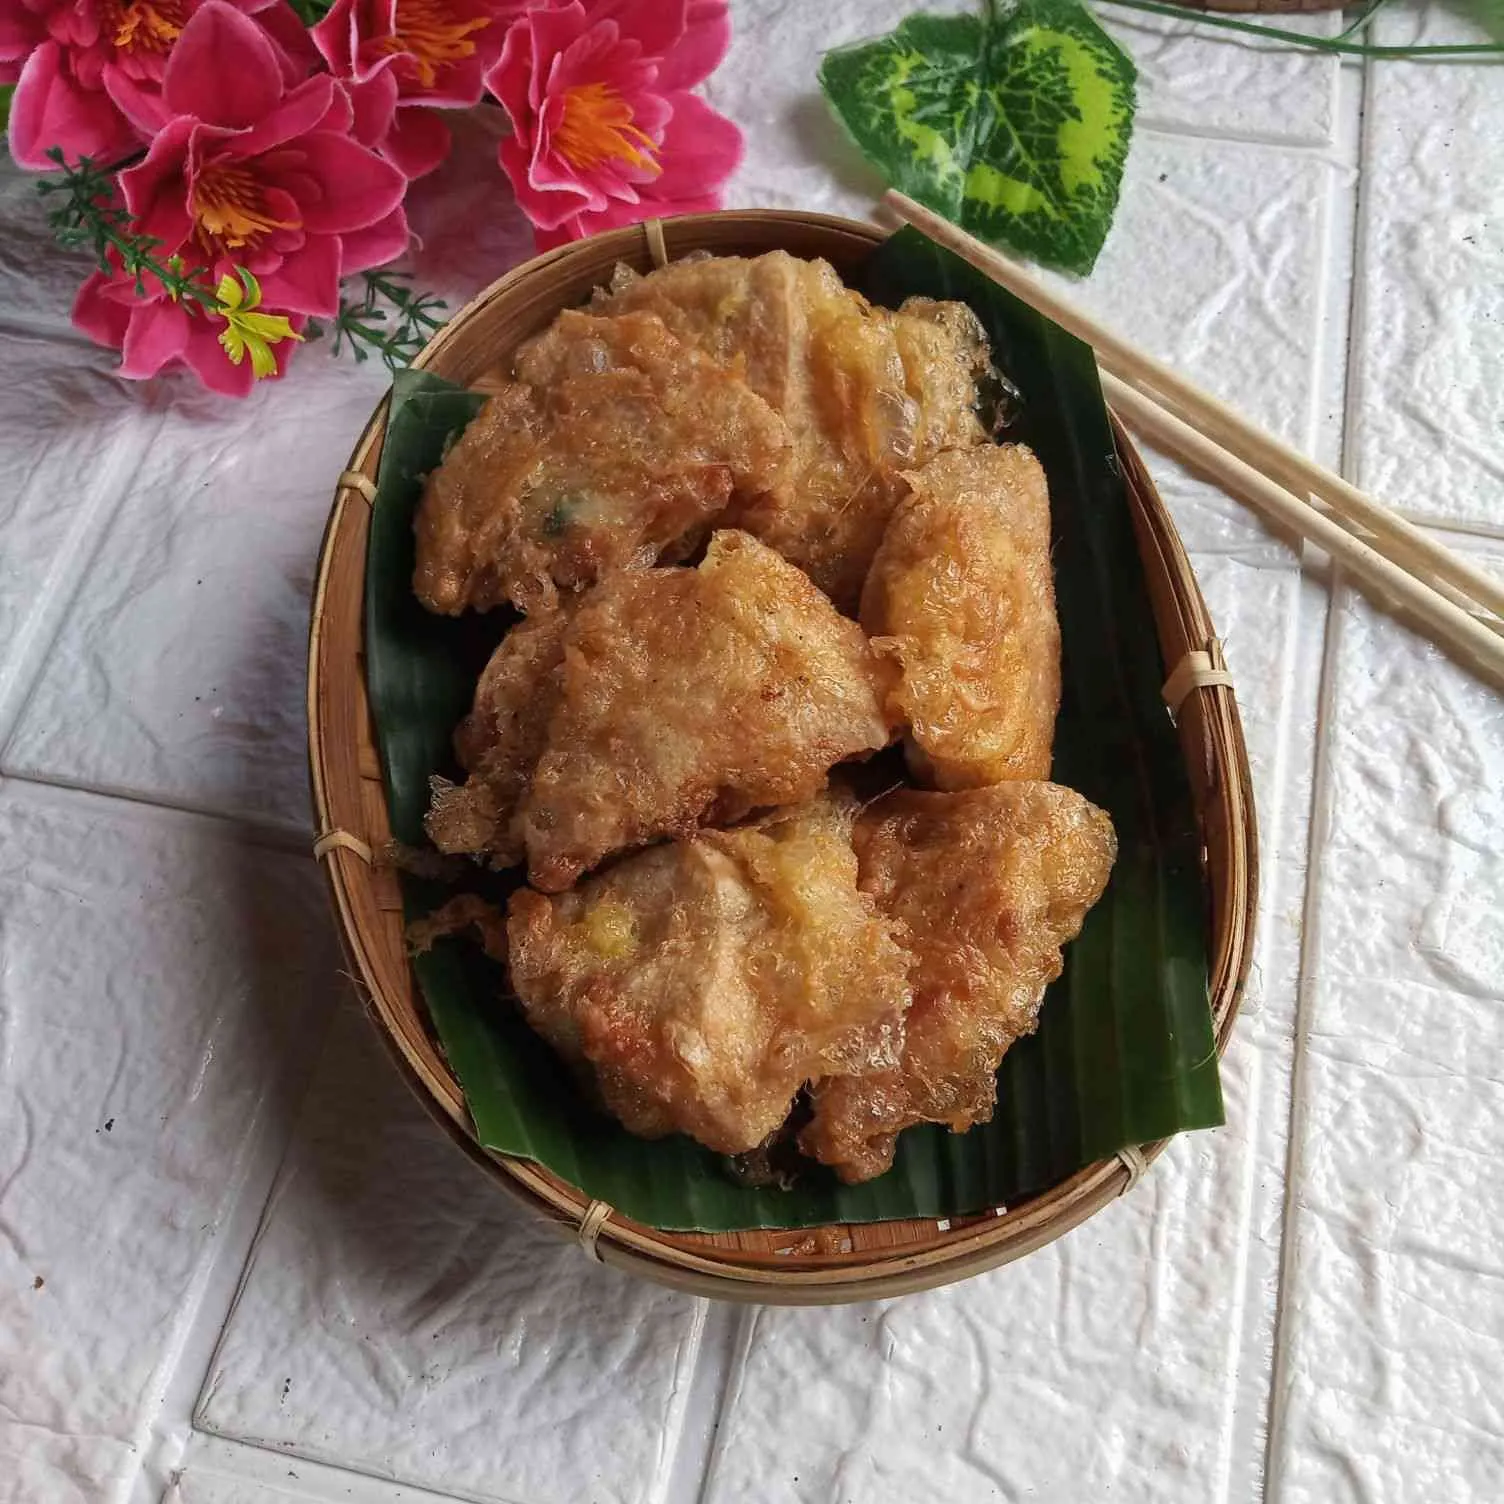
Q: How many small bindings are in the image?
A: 6